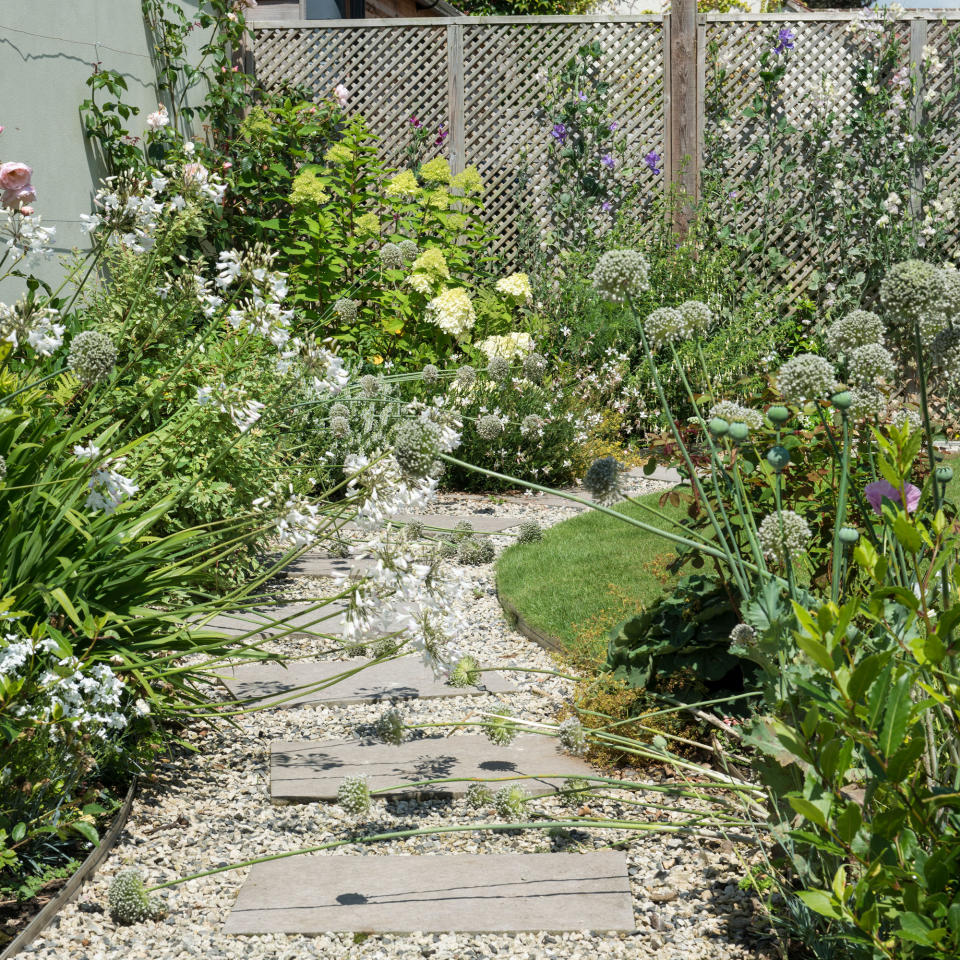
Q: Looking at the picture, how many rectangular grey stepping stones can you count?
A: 8